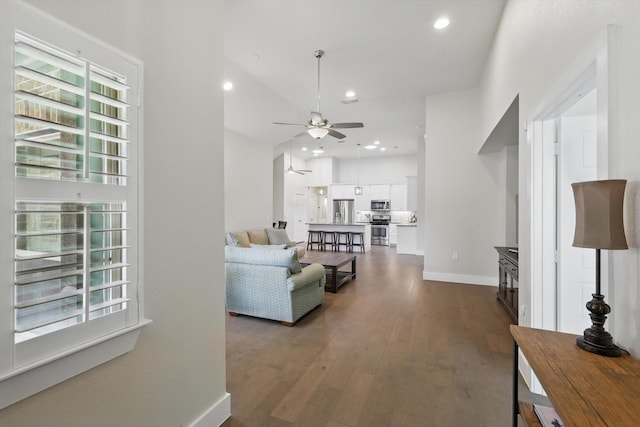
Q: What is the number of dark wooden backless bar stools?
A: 4